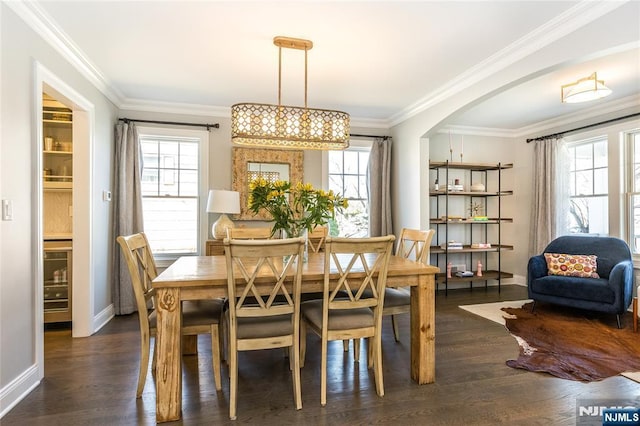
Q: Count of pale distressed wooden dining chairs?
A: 6